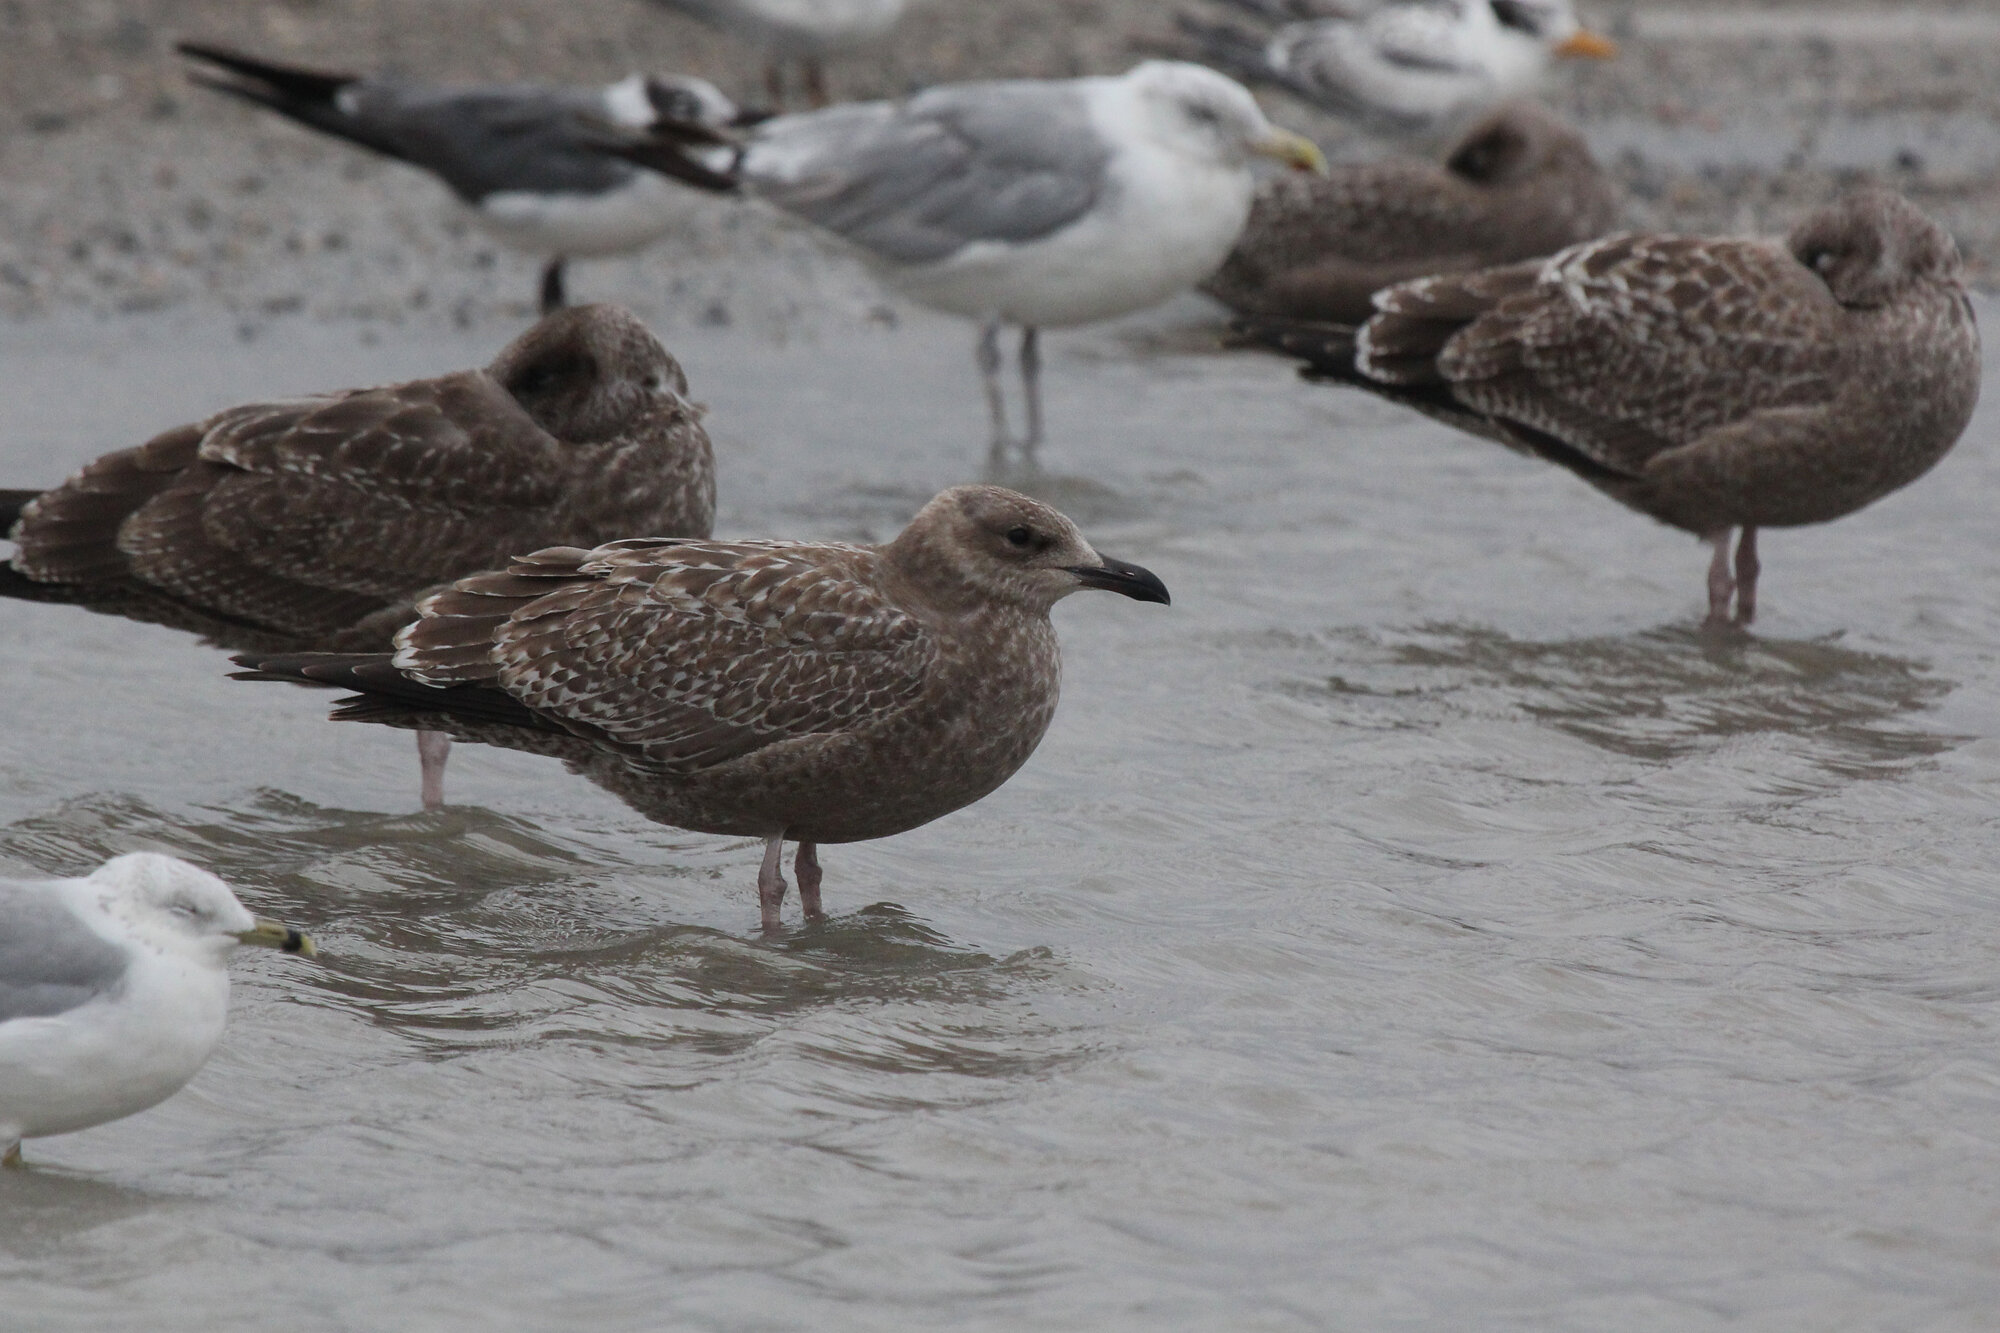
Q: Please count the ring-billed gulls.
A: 1